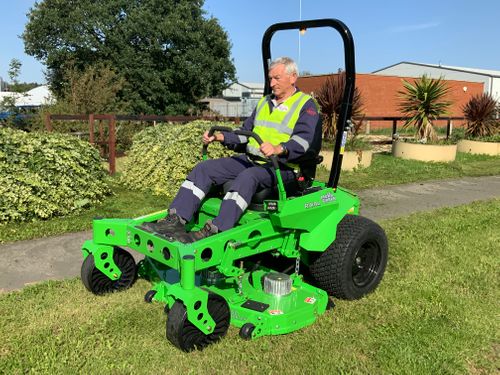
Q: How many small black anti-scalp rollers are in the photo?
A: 3